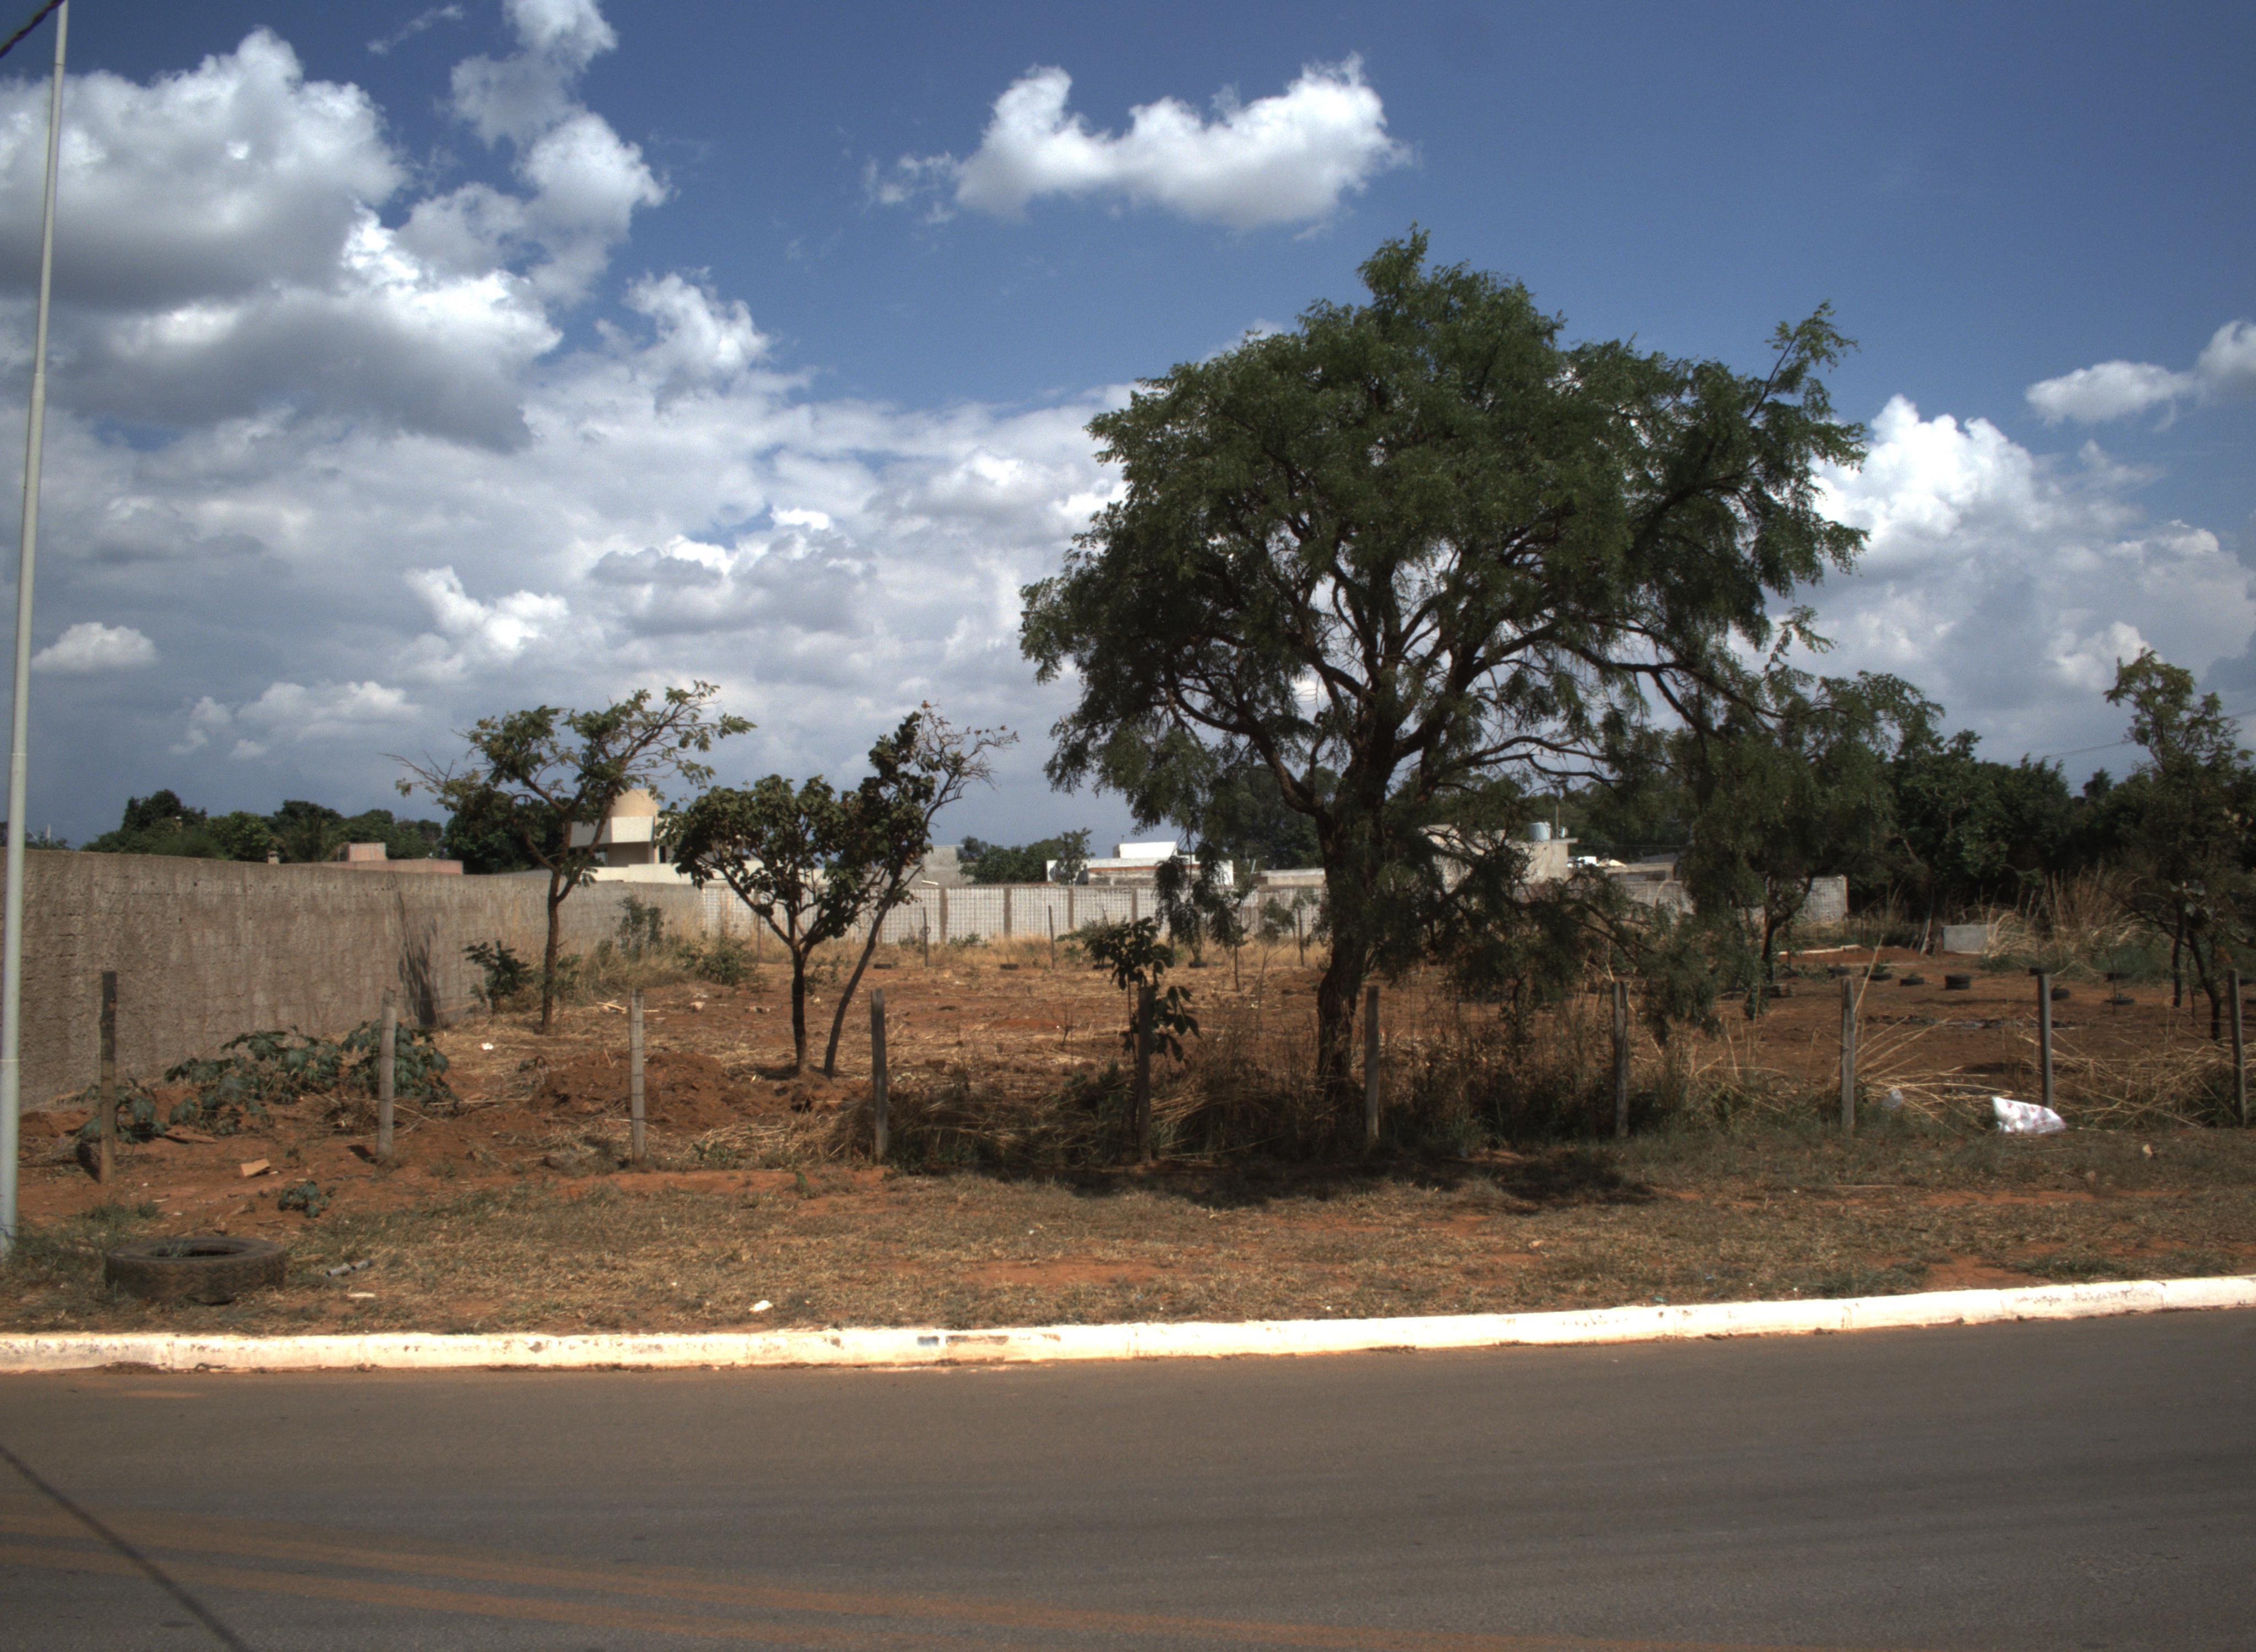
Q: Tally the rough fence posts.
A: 10